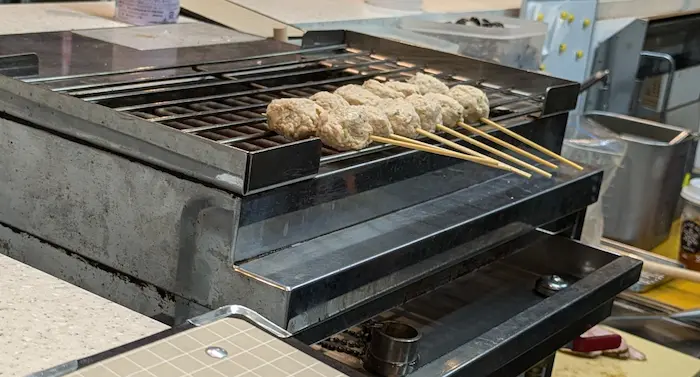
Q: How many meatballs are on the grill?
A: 12